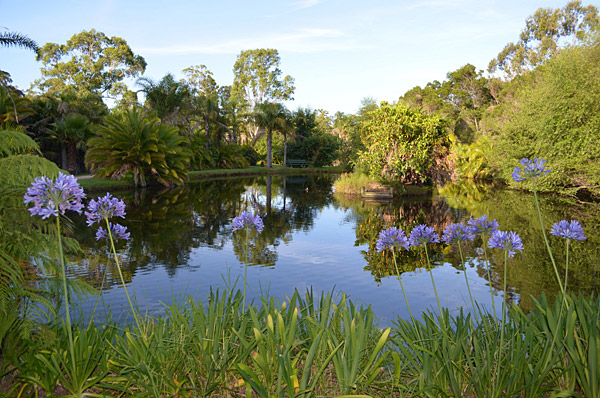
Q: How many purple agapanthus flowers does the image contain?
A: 11